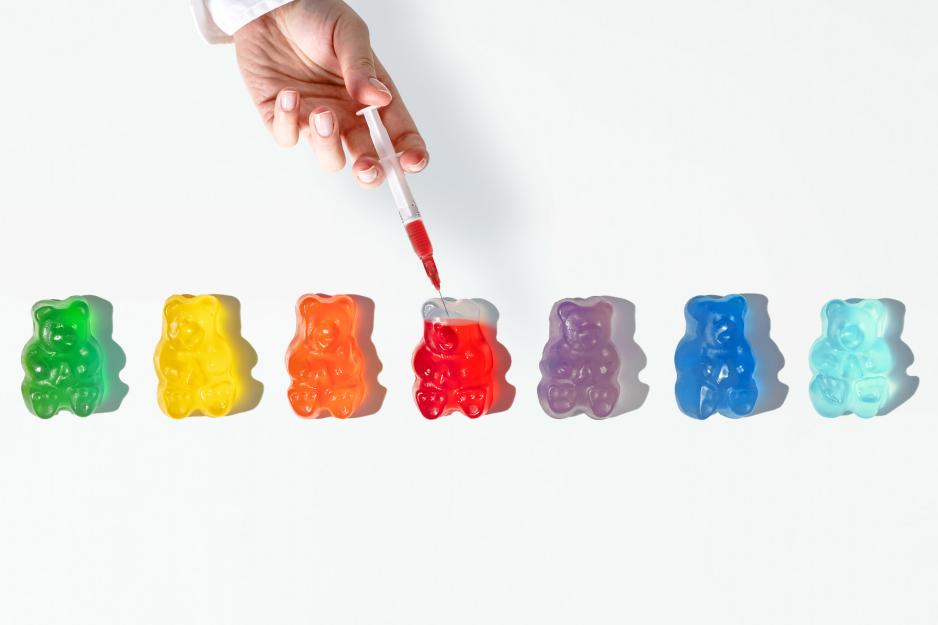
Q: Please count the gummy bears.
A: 7